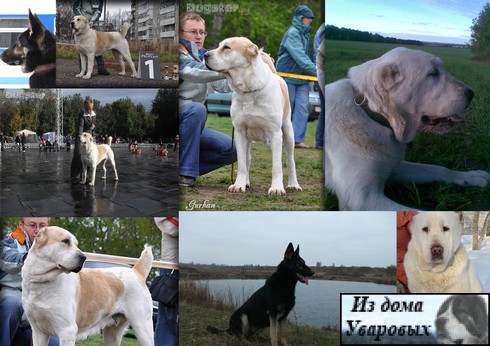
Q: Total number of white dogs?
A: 6